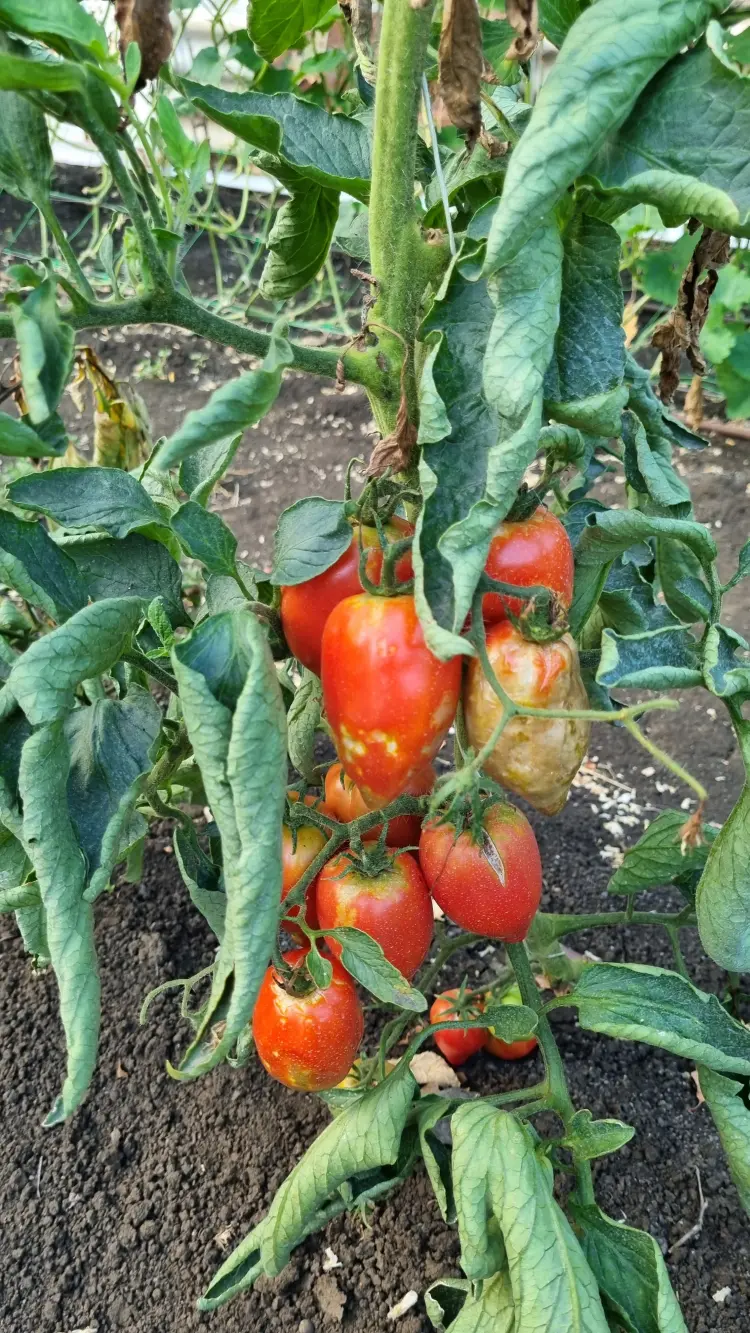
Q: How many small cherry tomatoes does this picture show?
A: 2